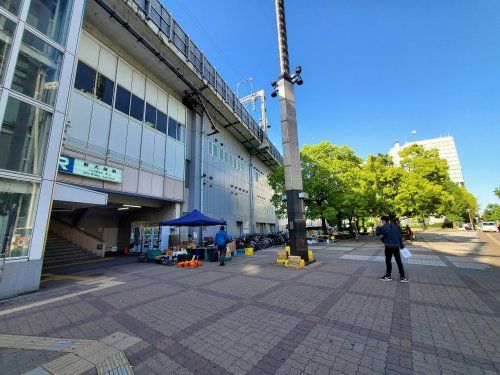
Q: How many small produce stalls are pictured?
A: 1